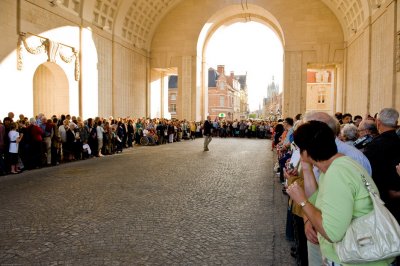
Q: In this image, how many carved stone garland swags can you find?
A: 2